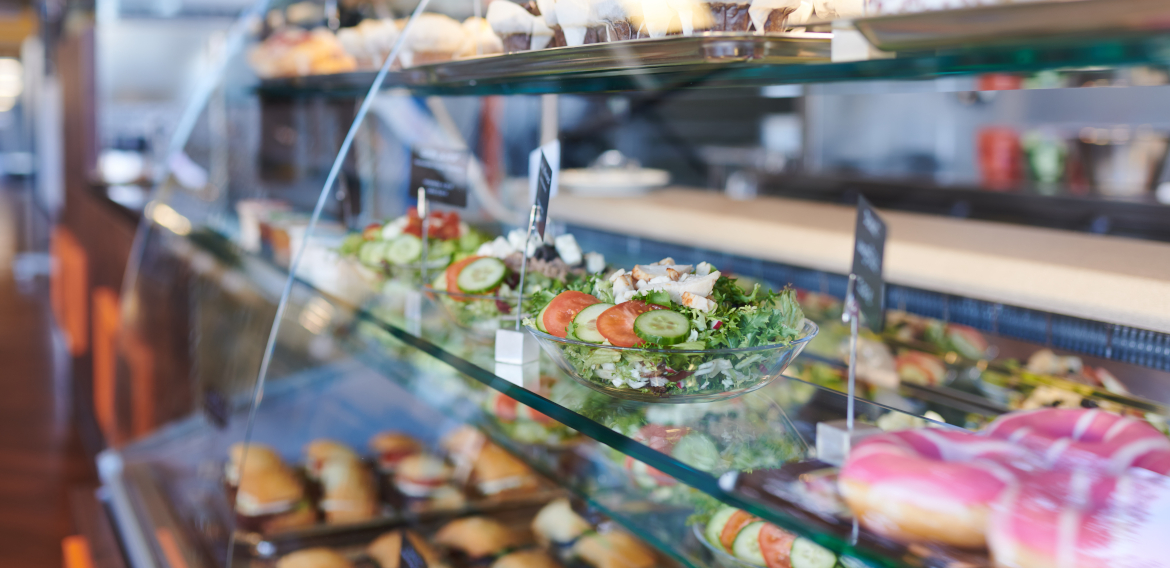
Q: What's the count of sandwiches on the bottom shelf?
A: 14